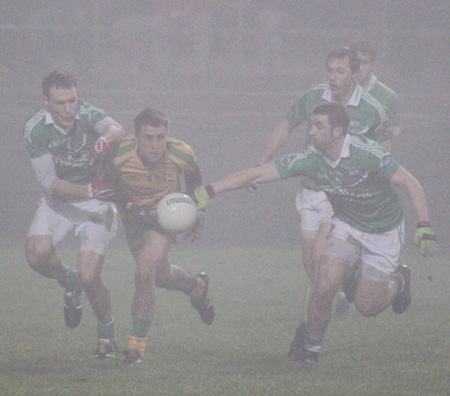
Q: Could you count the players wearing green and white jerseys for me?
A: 4